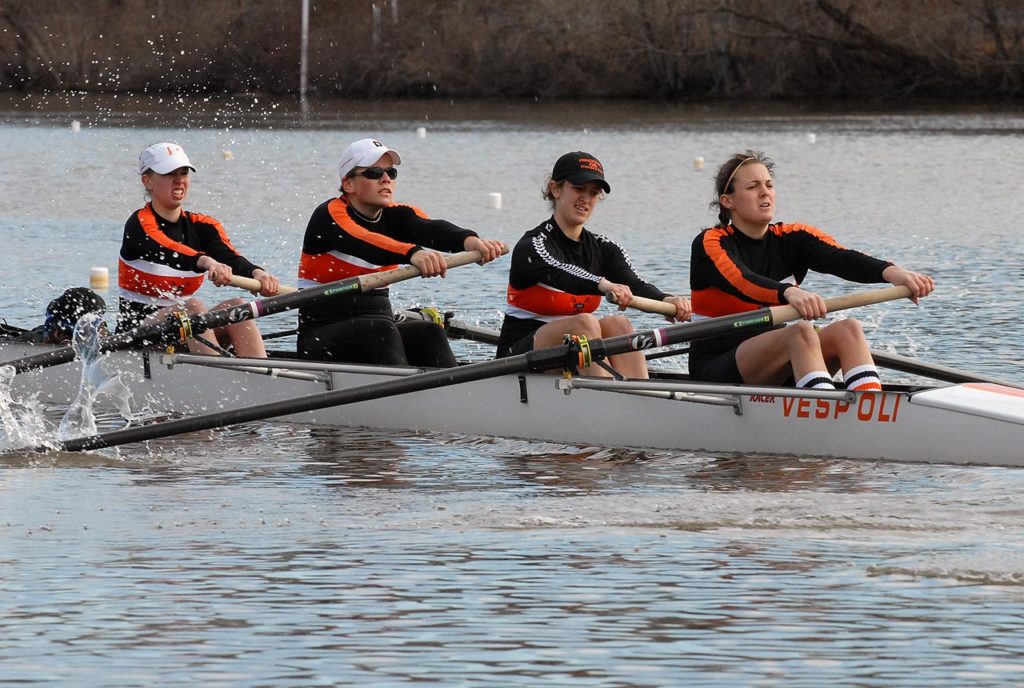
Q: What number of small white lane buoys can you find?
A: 7